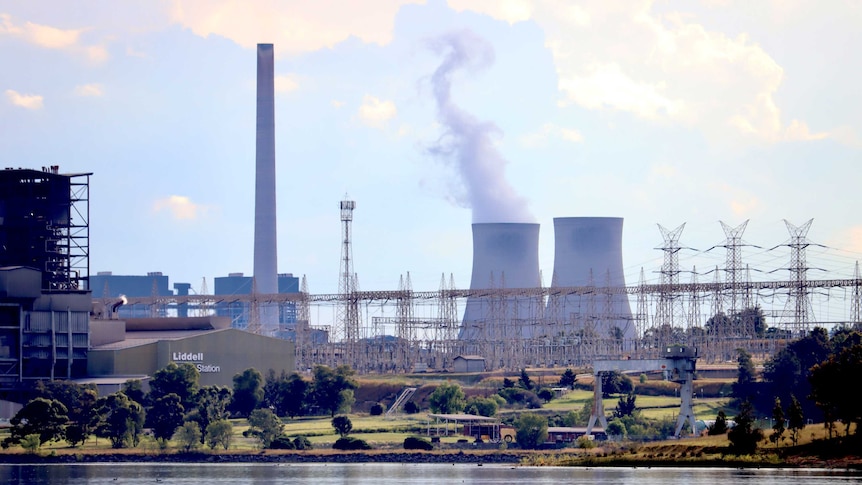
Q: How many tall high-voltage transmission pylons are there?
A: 3